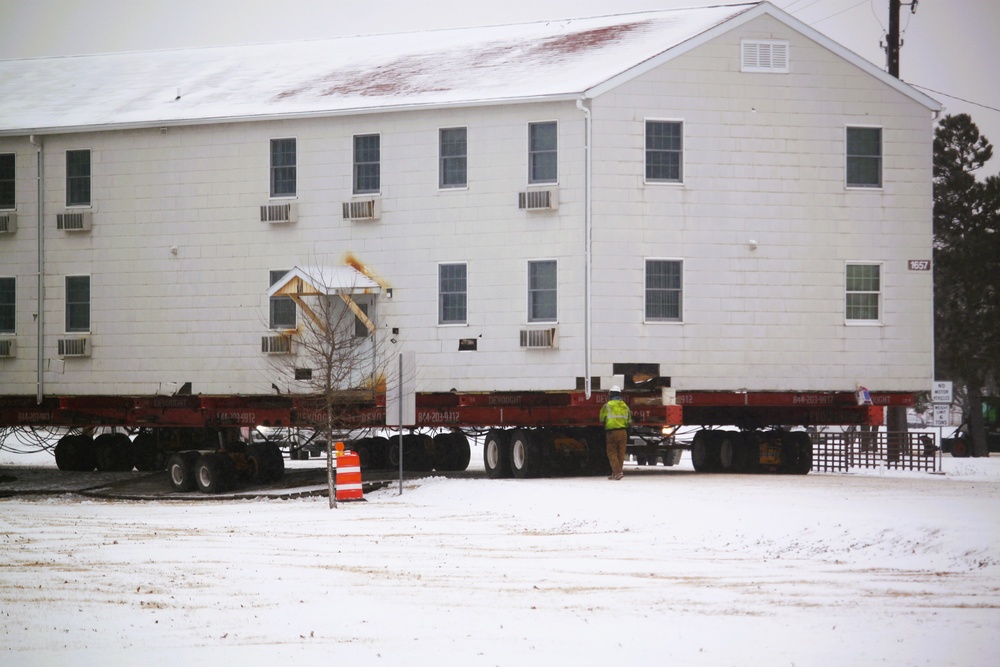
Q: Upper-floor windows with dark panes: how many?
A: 8